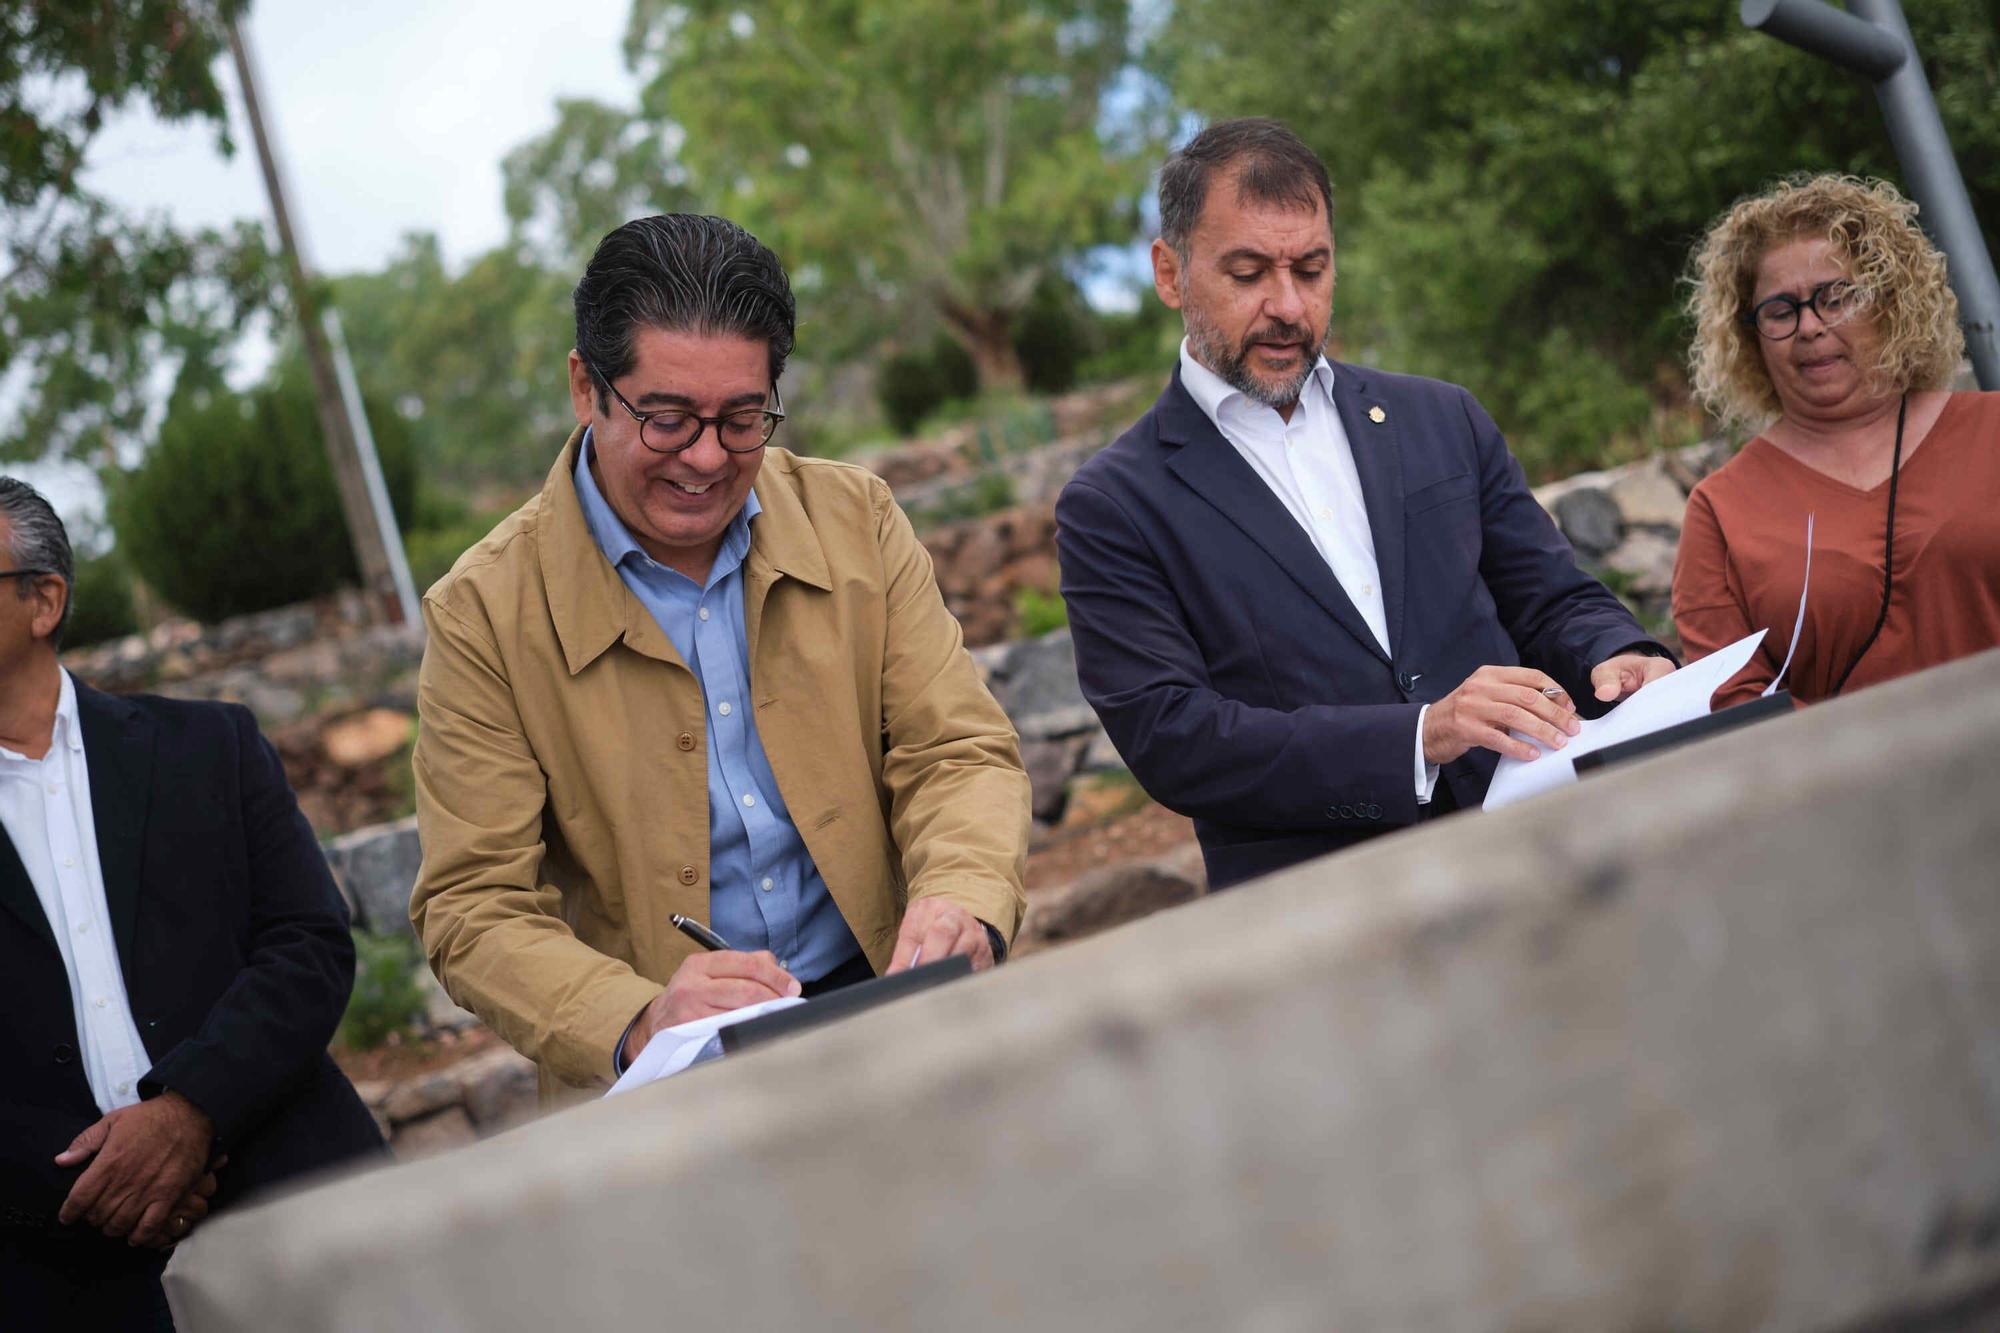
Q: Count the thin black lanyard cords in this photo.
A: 1